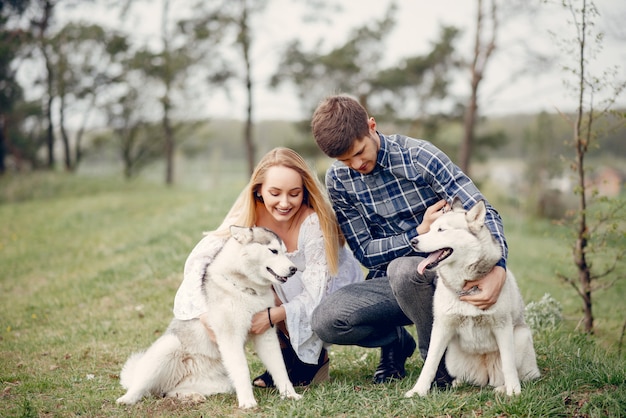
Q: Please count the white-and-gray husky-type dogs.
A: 2